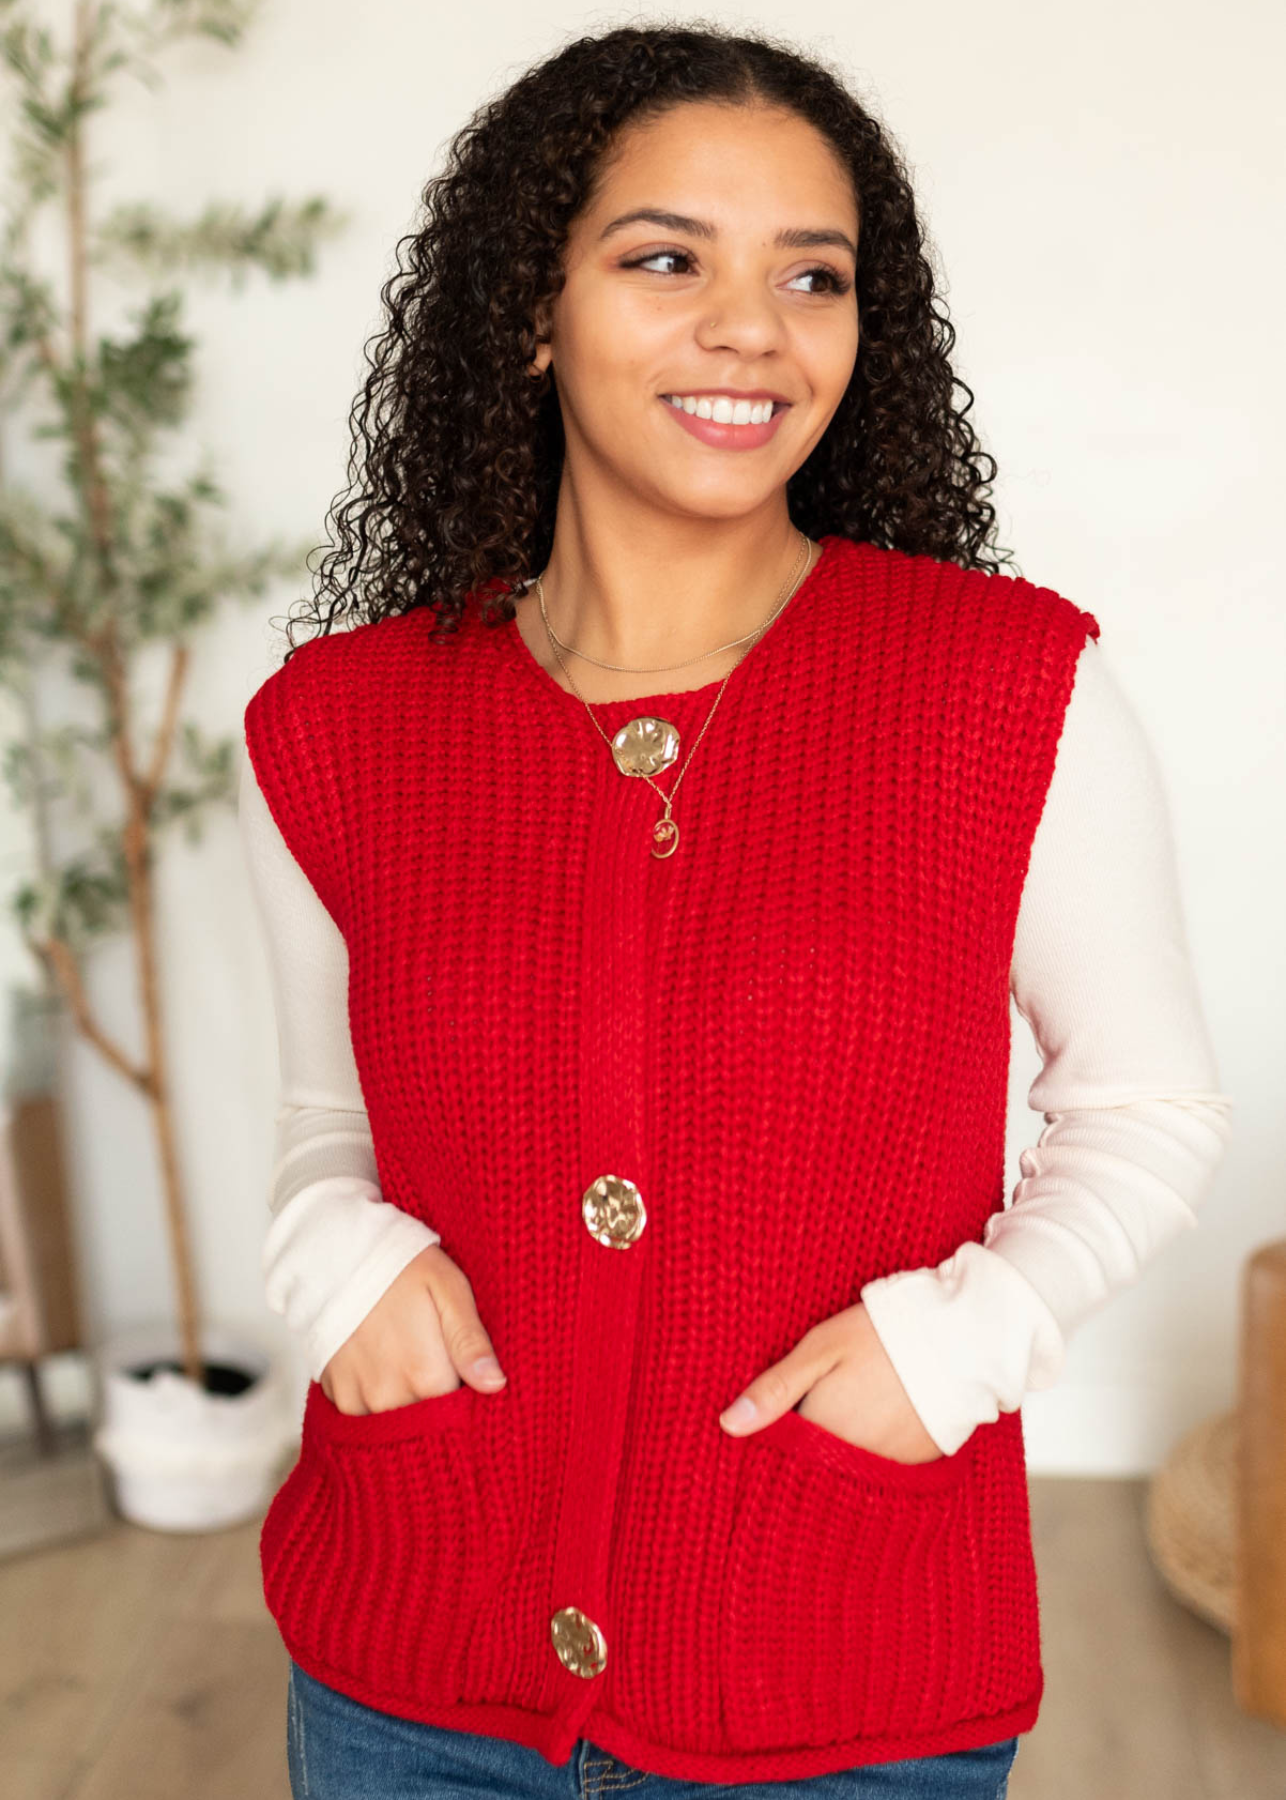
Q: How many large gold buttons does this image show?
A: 3